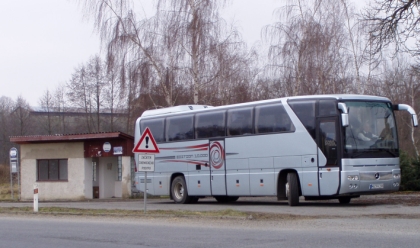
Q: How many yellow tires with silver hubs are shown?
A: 0